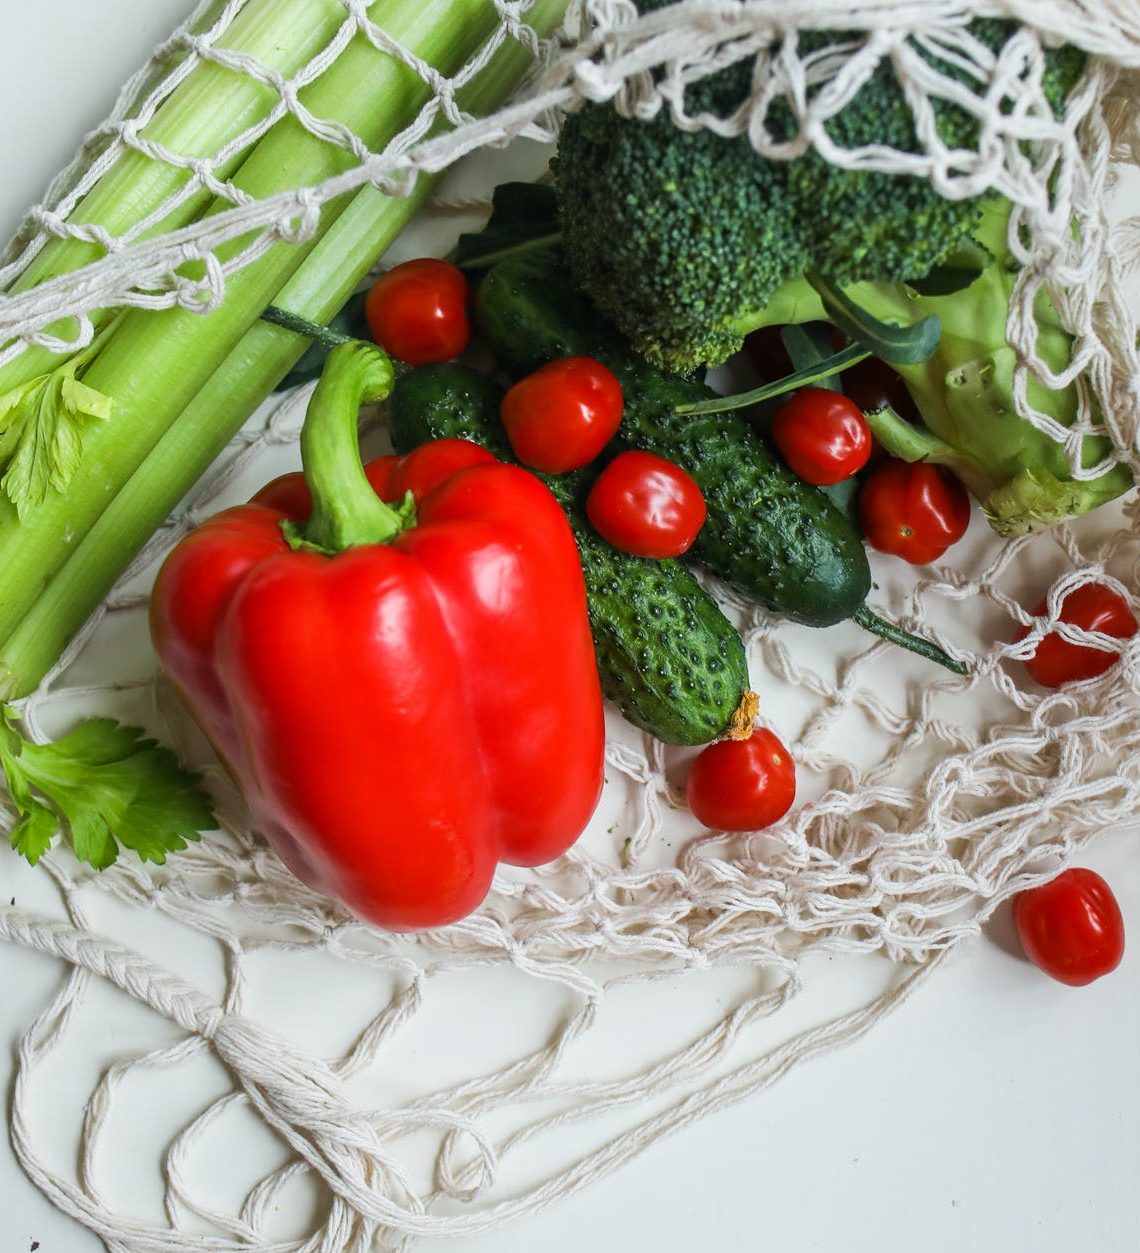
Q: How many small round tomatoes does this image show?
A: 8